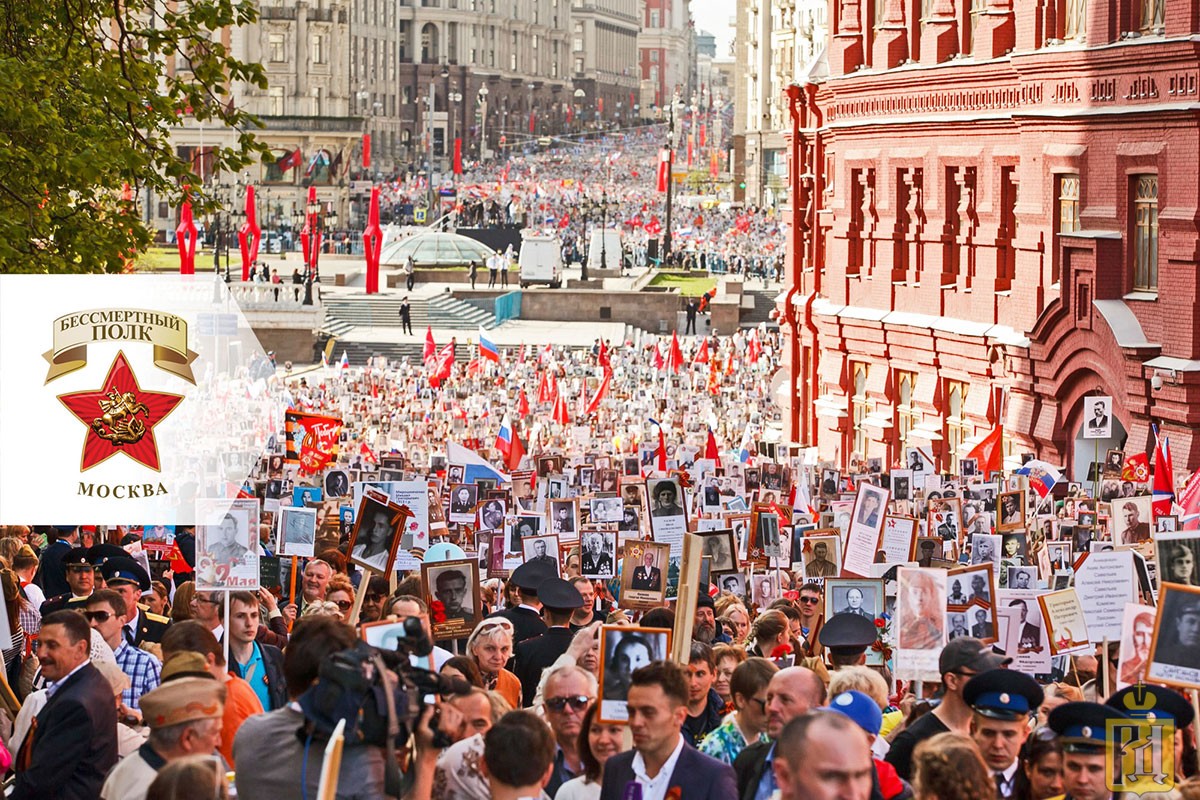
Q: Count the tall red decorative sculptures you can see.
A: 4